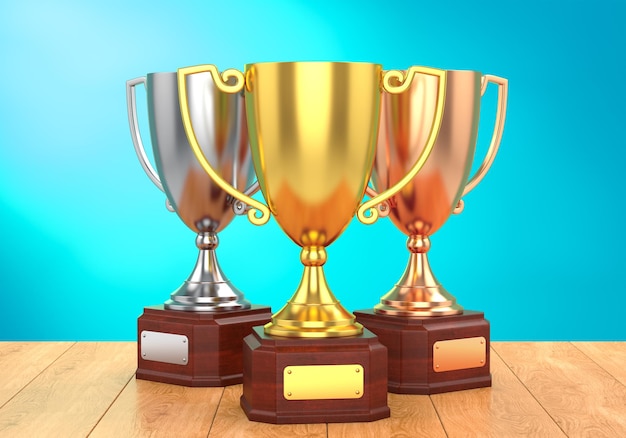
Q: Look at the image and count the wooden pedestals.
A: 3